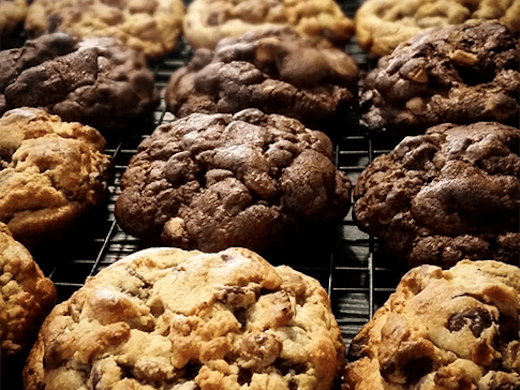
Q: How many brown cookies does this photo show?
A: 5